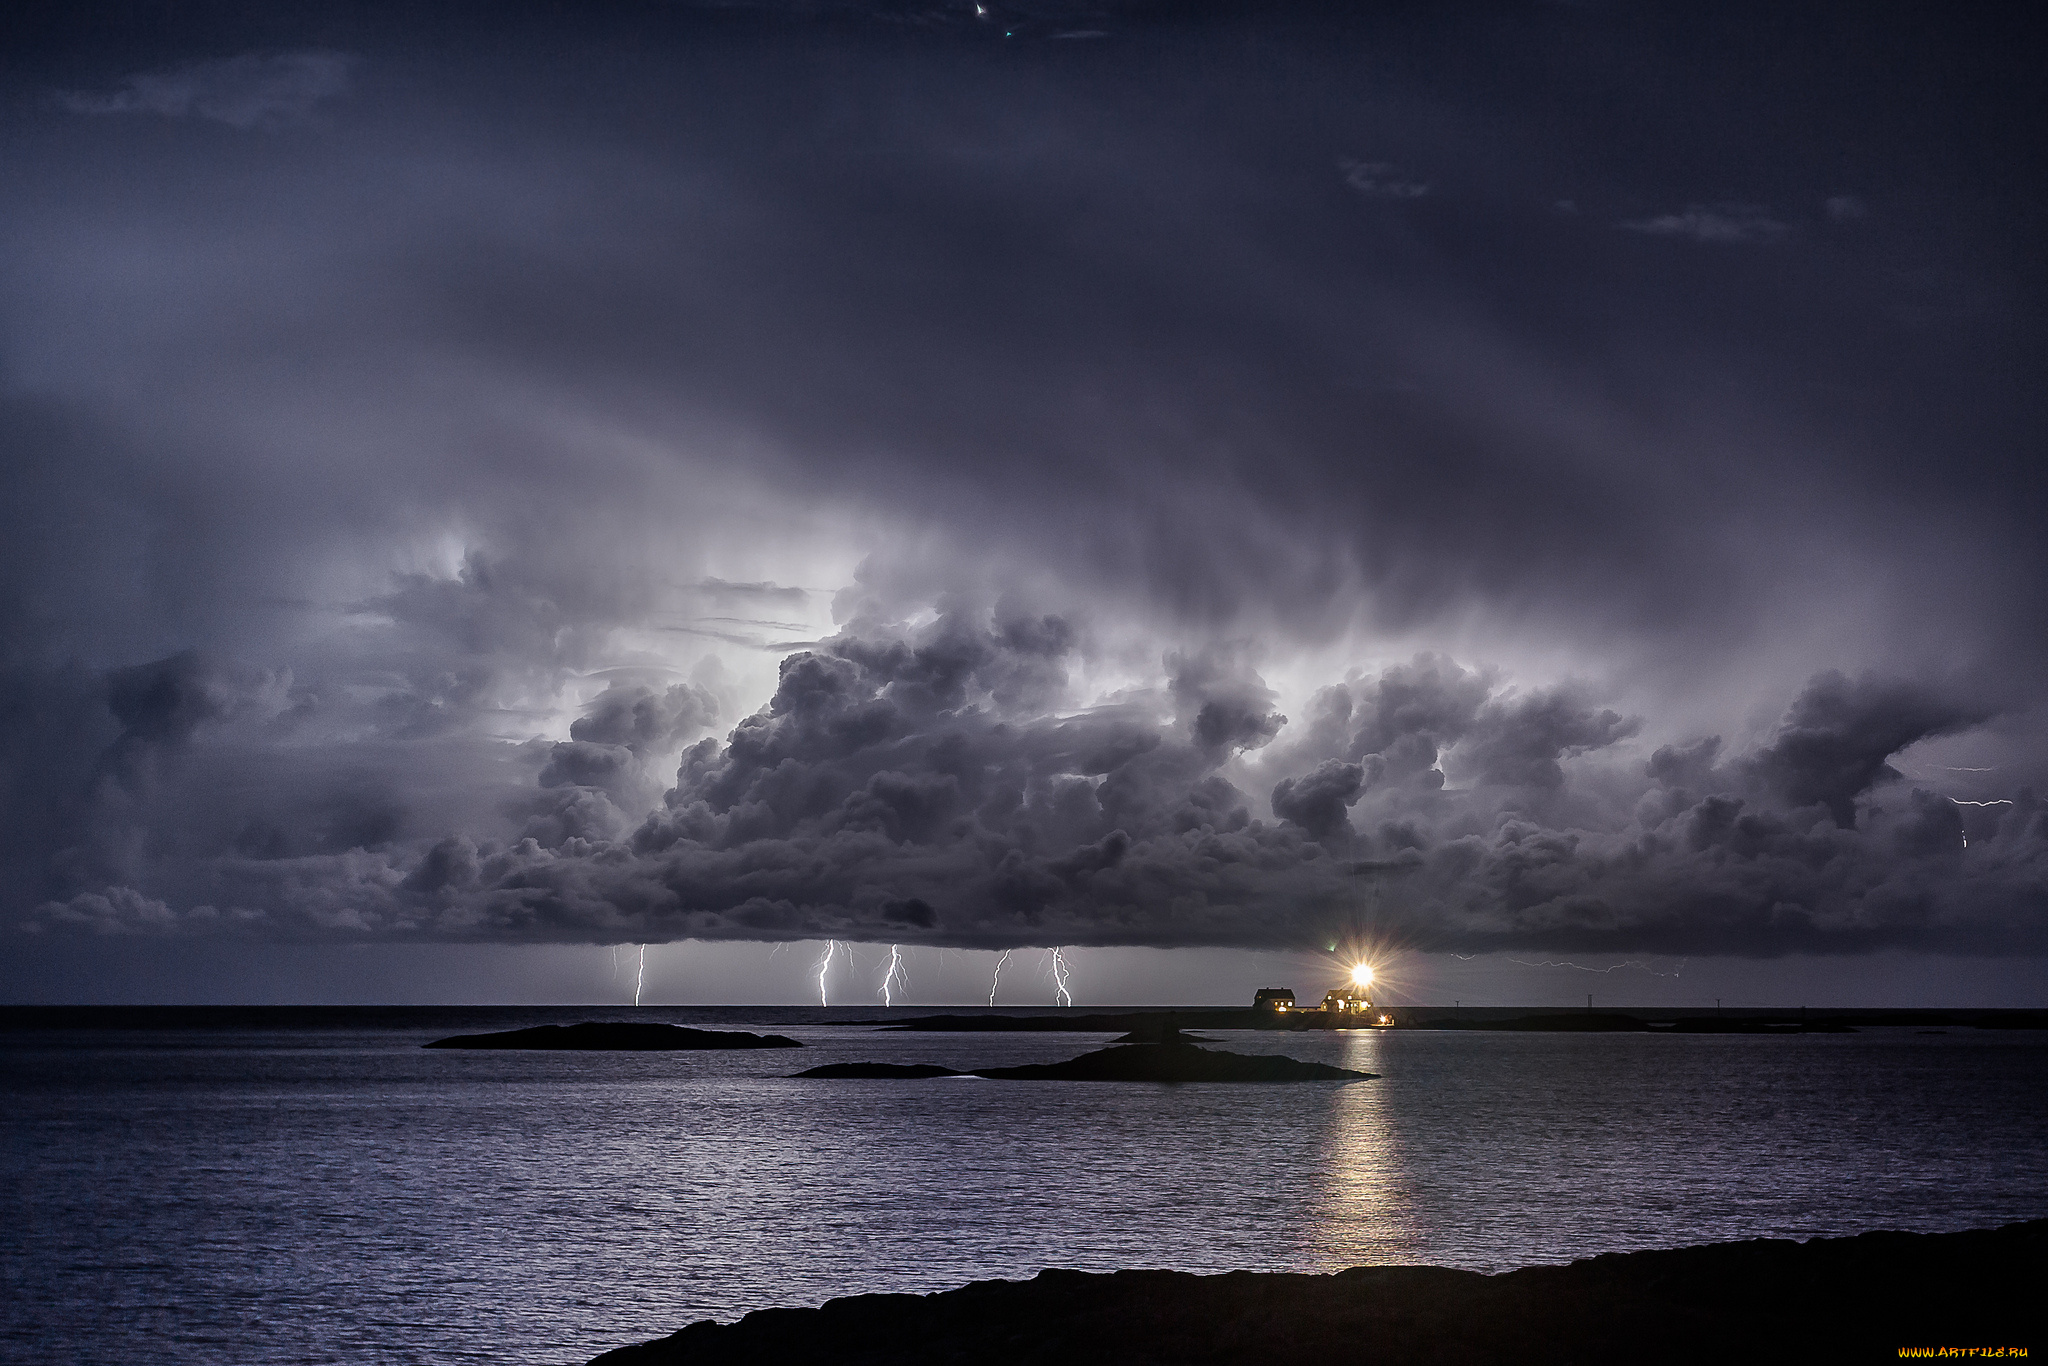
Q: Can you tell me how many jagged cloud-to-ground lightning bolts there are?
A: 5